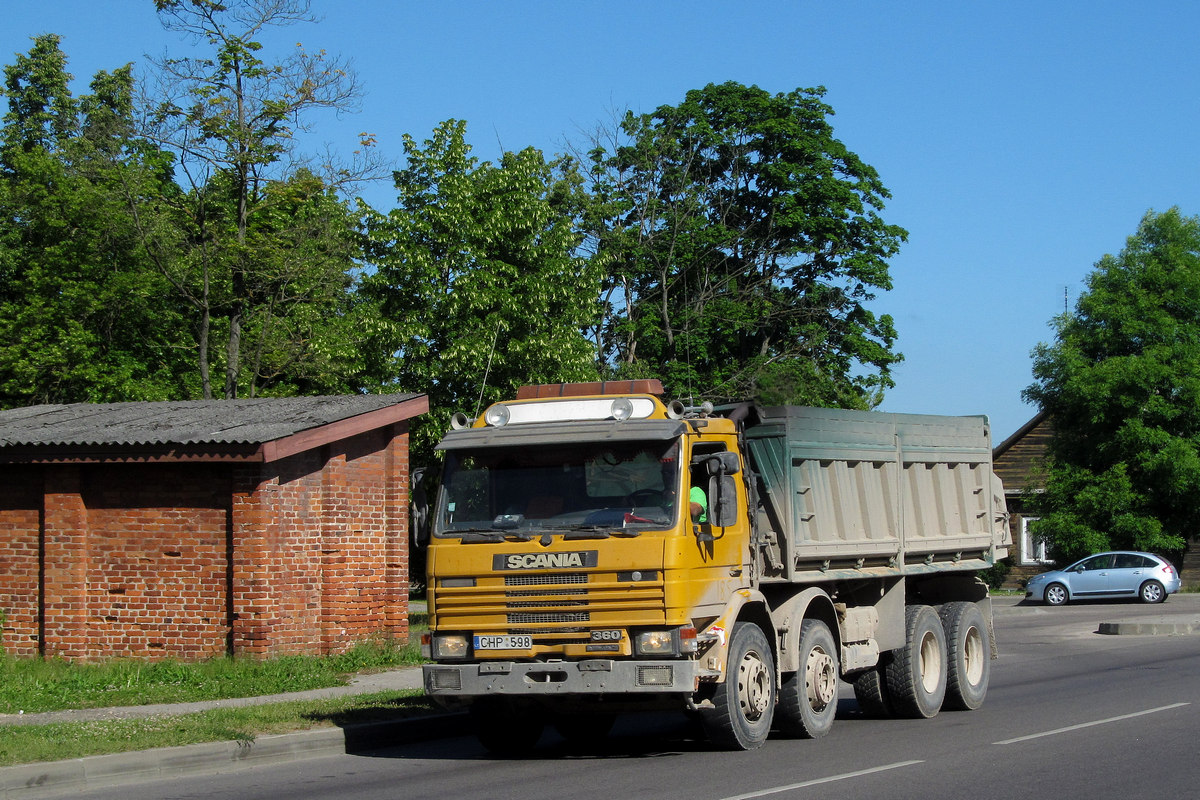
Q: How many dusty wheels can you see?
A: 4